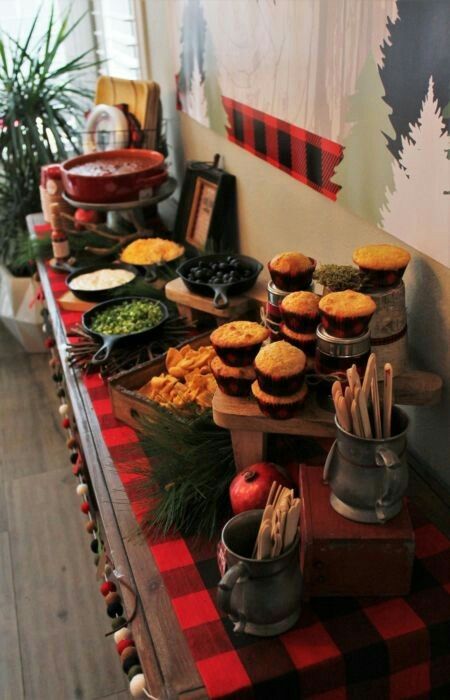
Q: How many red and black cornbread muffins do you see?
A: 9